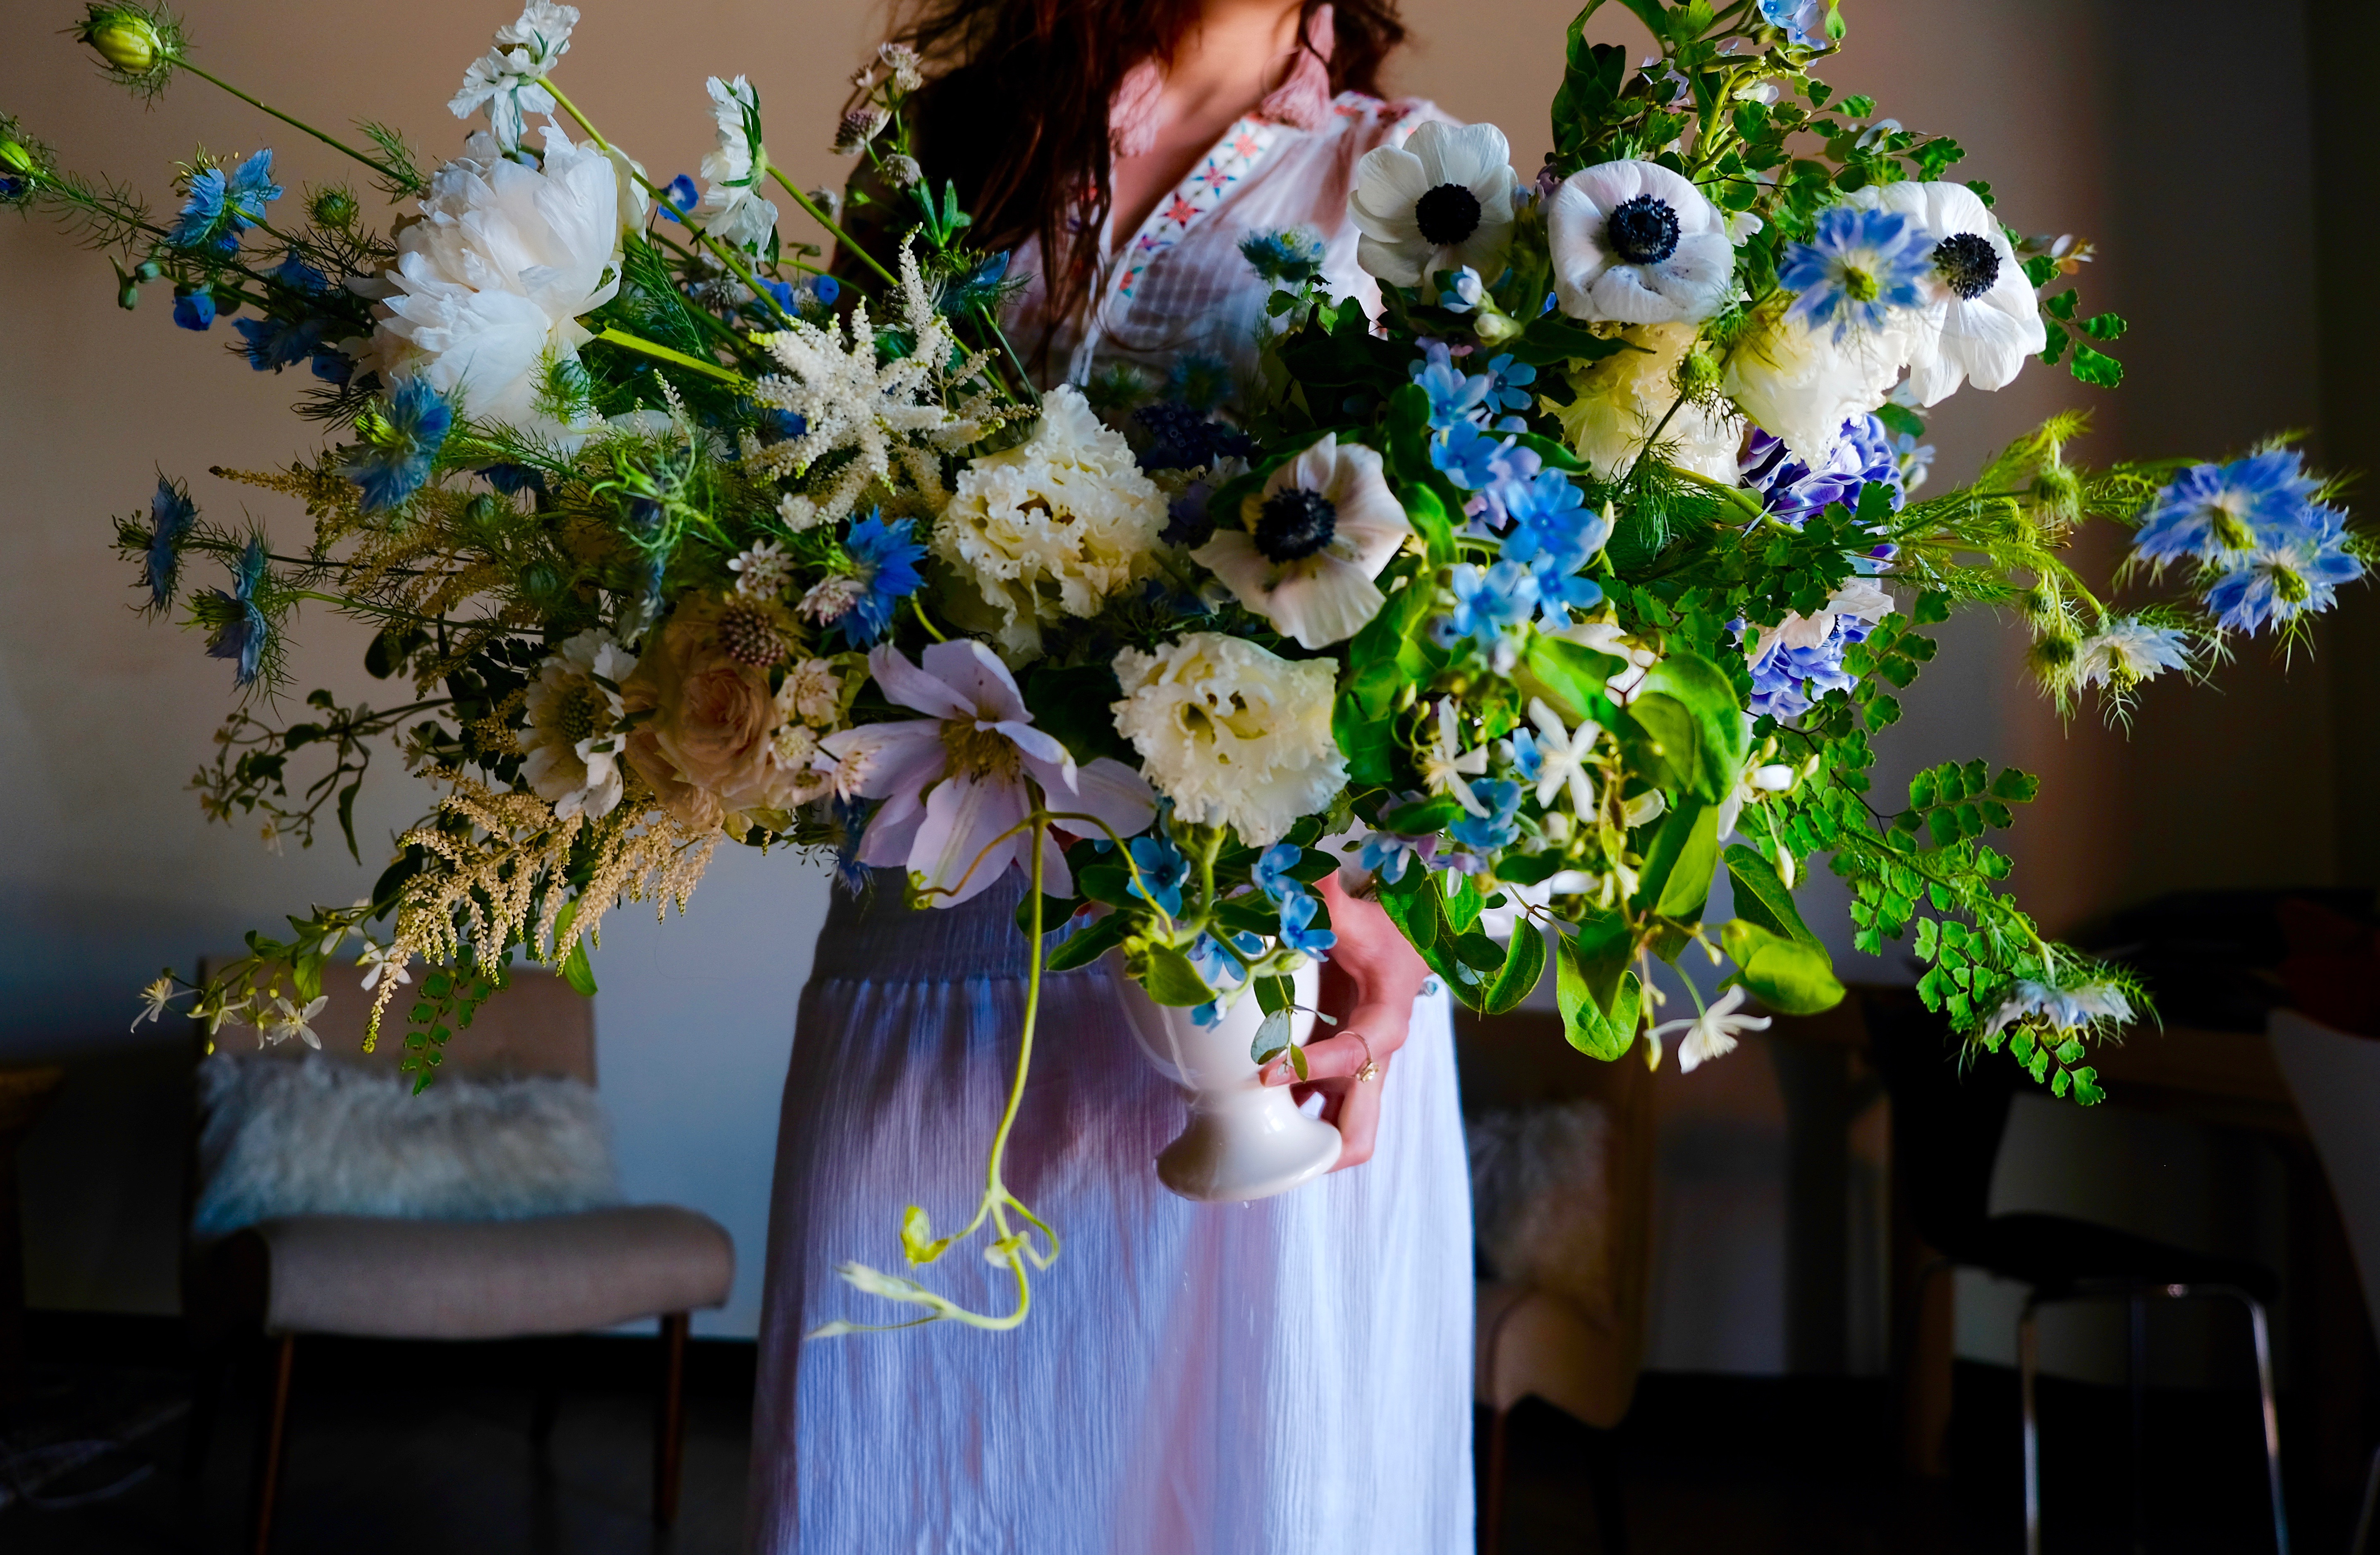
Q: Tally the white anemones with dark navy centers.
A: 4